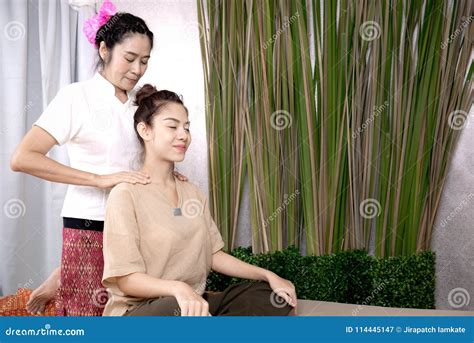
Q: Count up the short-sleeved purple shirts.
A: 0